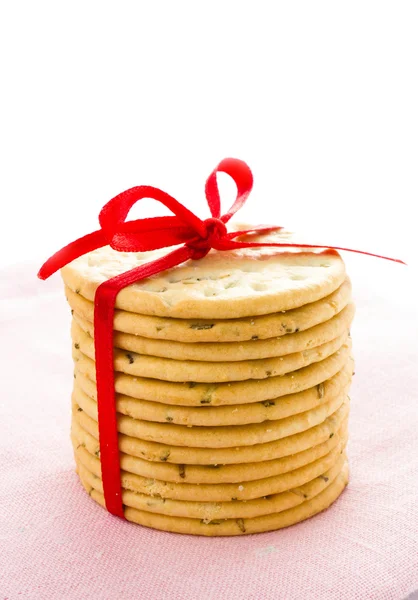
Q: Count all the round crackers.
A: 12